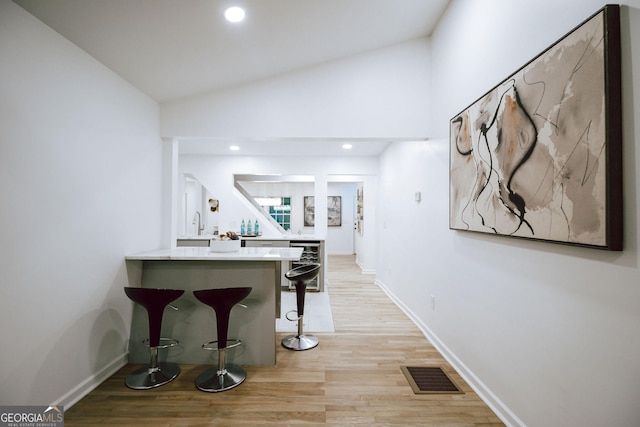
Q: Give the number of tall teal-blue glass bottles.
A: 3